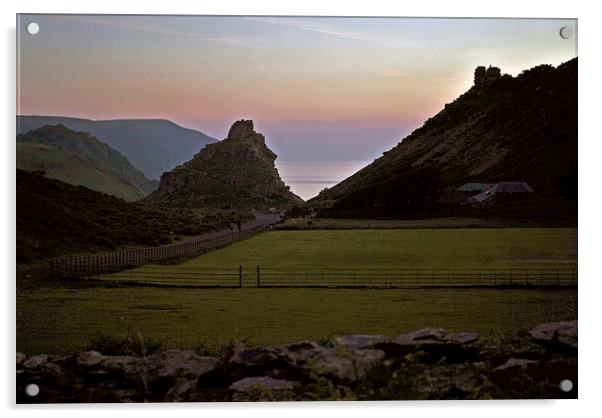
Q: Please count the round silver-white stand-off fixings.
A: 4